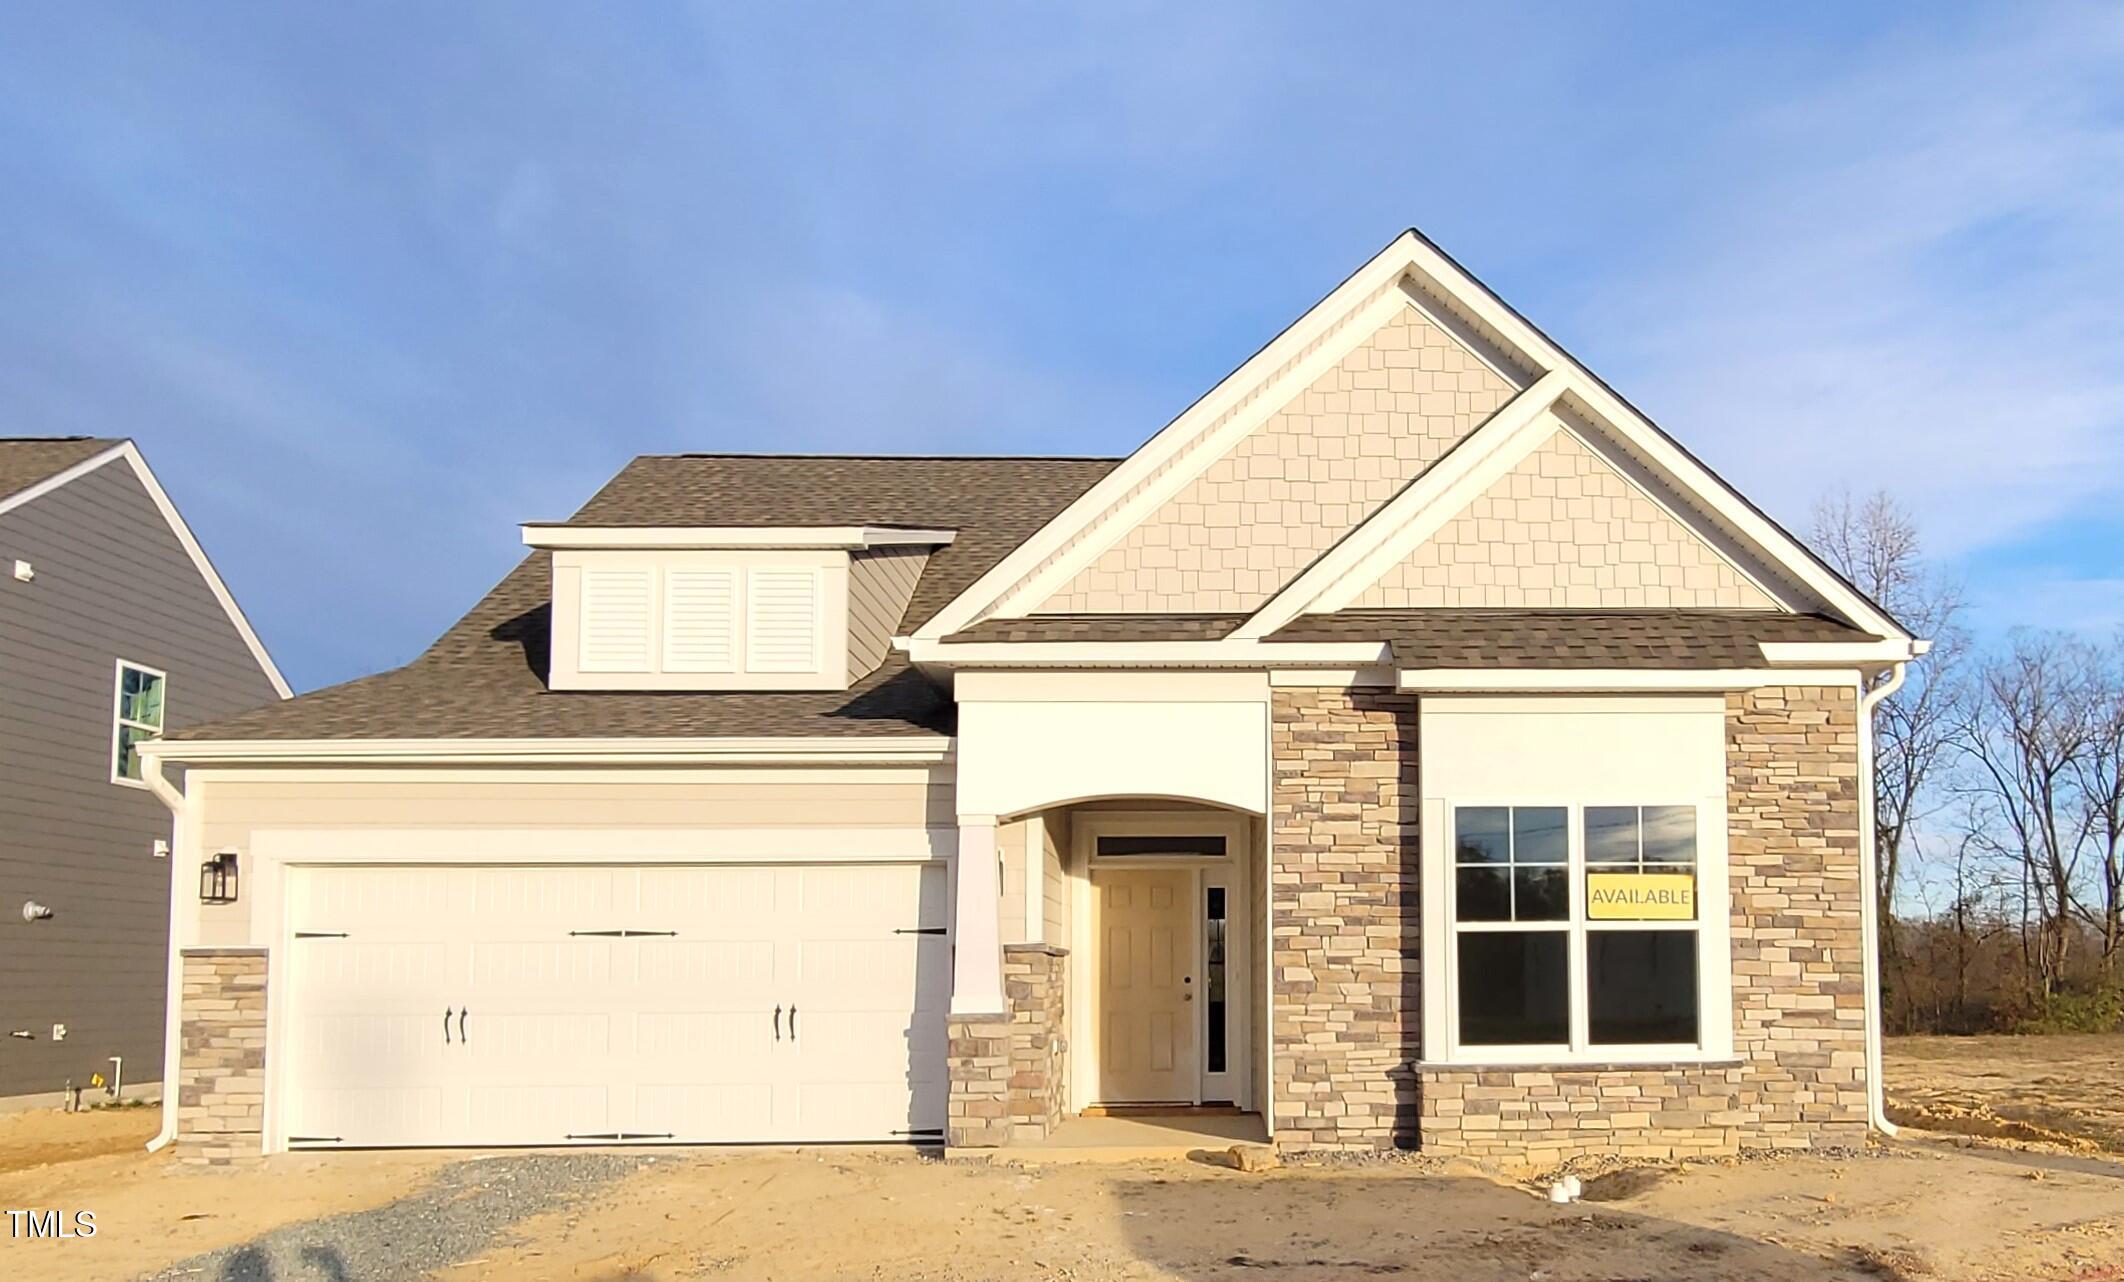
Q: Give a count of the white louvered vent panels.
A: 3